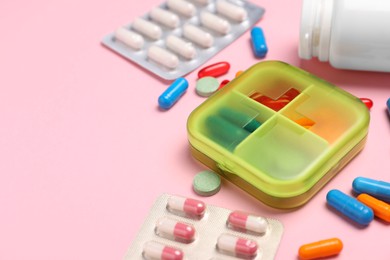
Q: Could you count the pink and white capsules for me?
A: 5